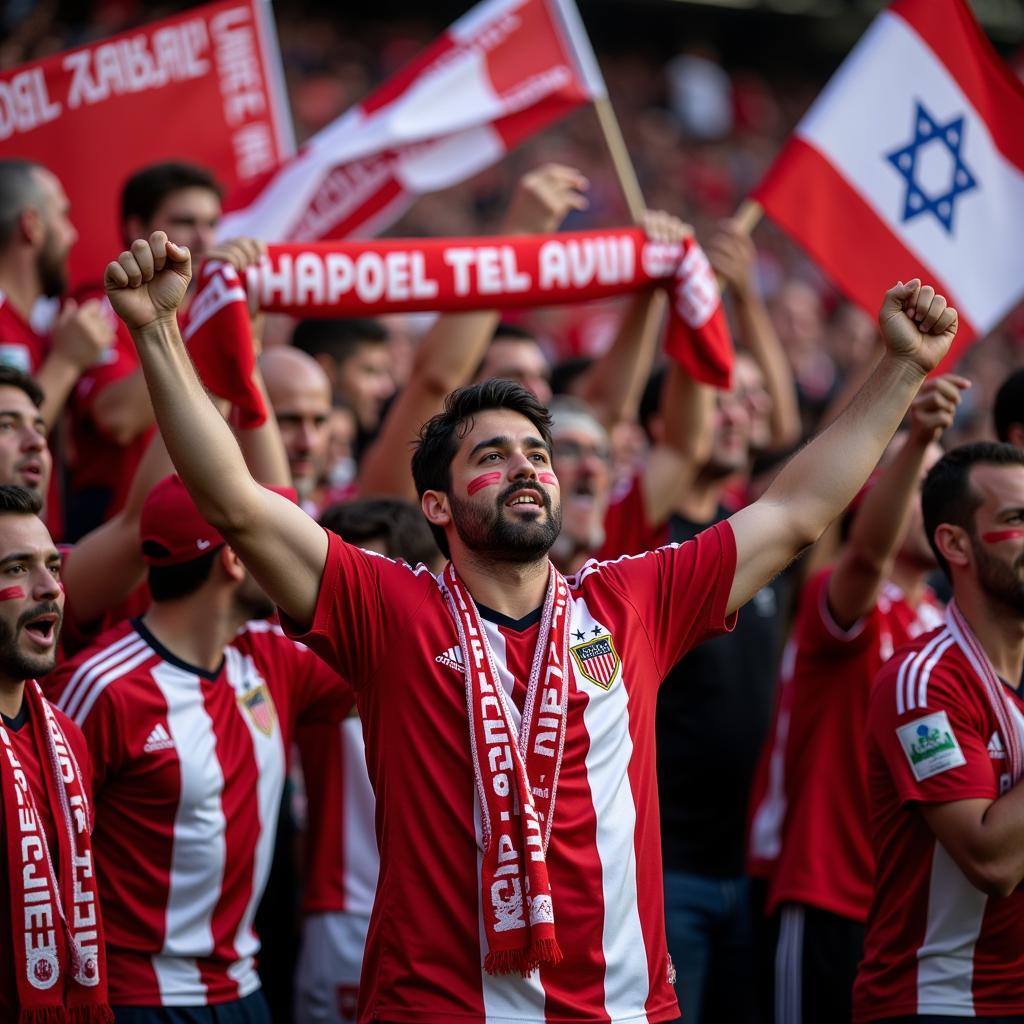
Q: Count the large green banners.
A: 0